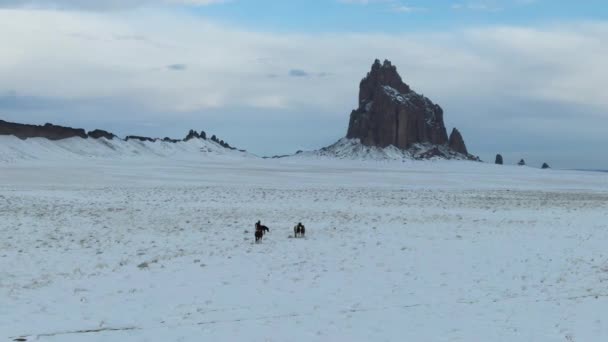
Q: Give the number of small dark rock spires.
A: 3